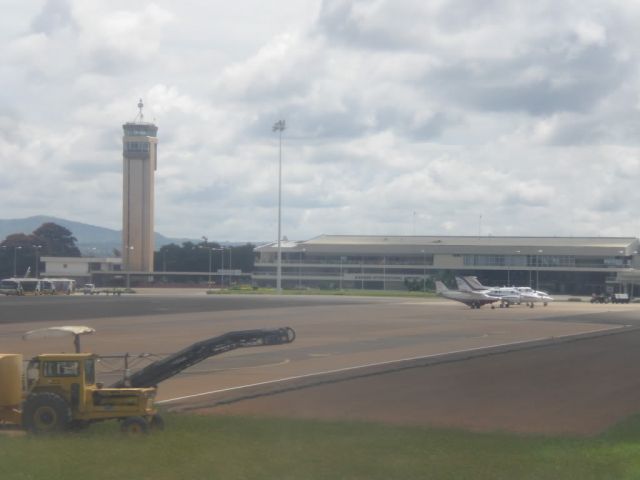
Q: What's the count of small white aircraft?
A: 3